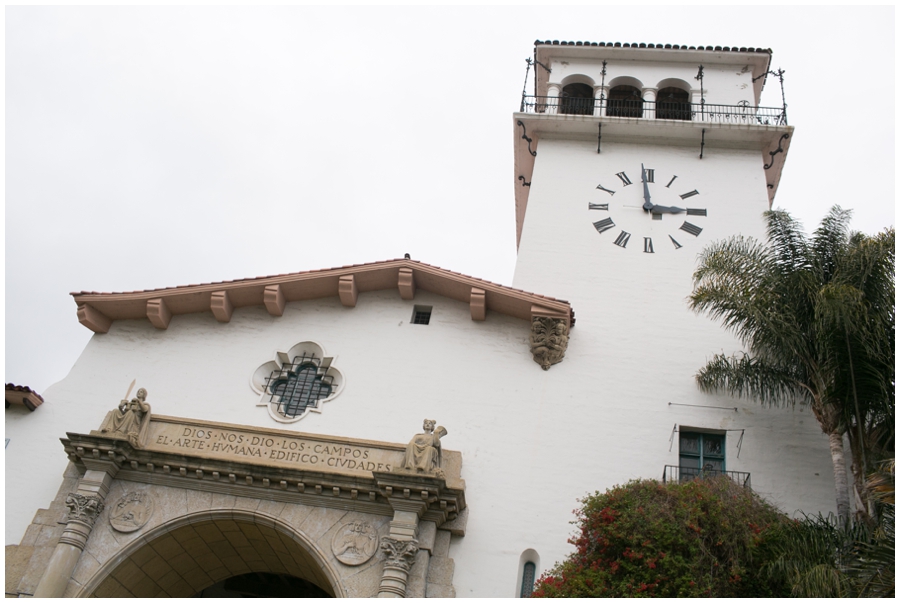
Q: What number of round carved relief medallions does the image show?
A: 2